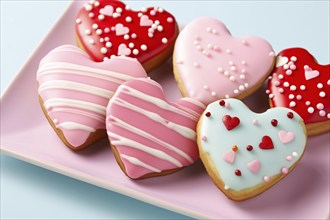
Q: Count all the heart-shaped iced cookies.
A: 6